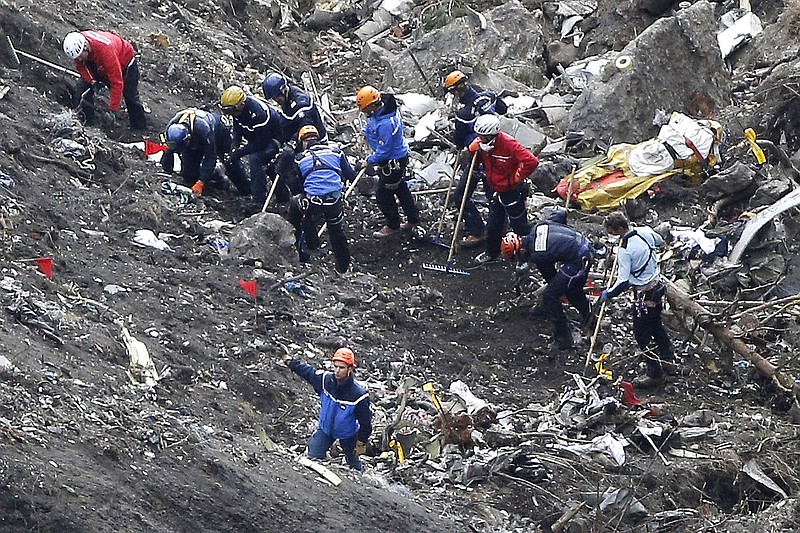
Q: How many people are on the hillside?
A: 11